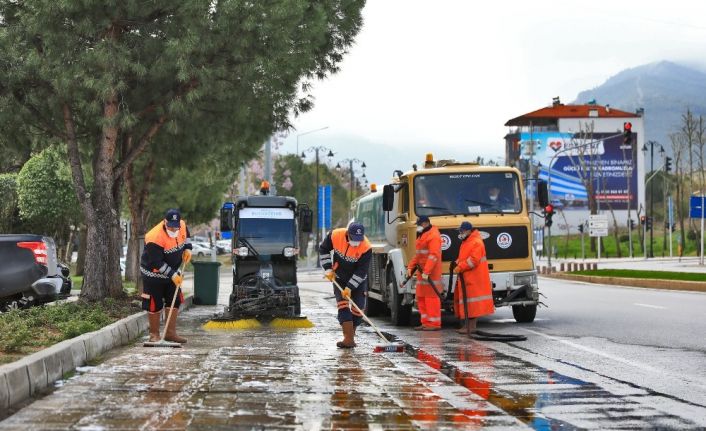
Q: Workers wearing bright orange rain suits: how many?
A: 2